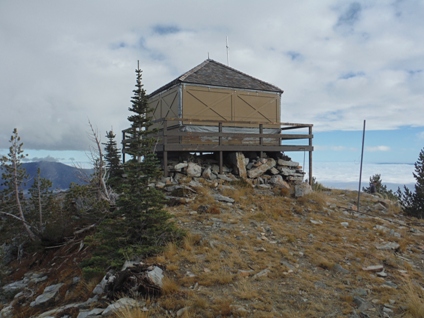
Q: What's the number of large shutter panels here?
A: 4